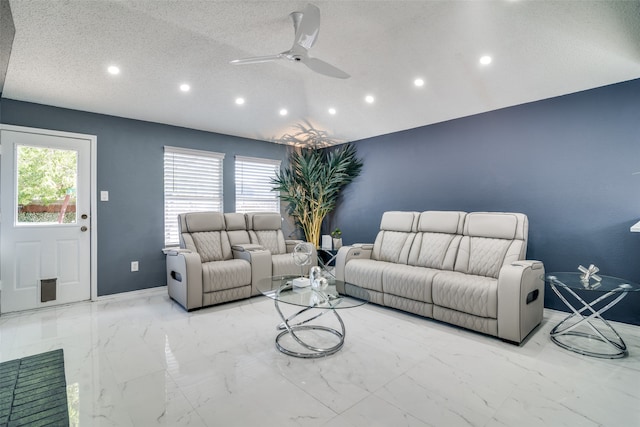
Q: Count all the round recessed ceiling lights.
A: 8